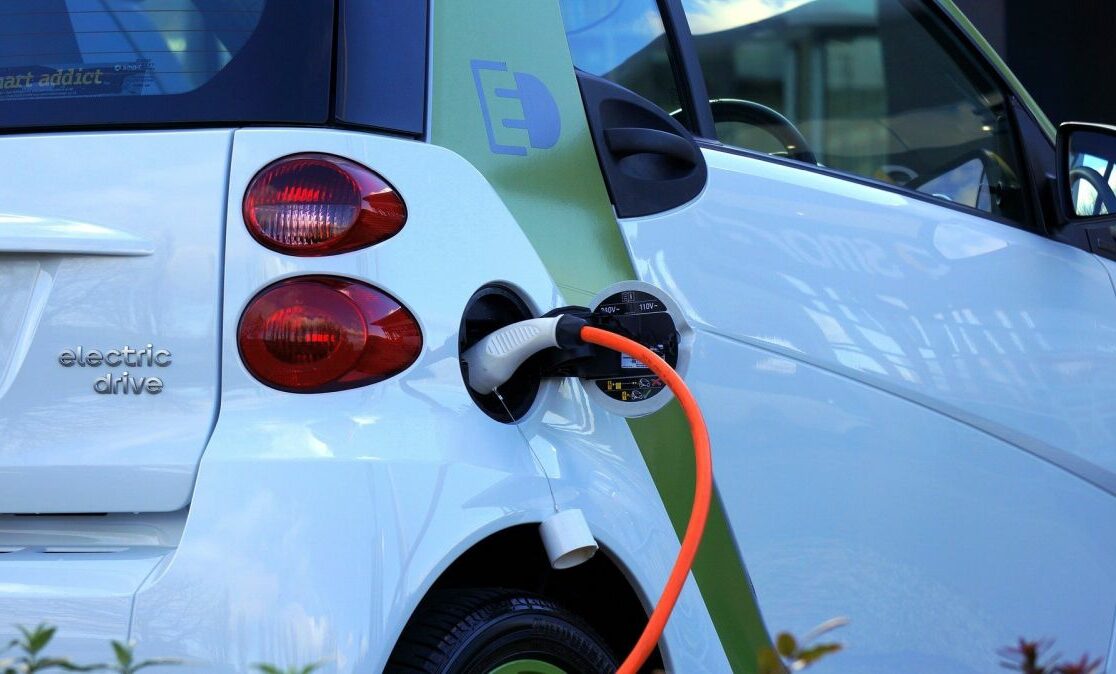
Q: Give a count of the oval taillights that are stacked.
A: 2